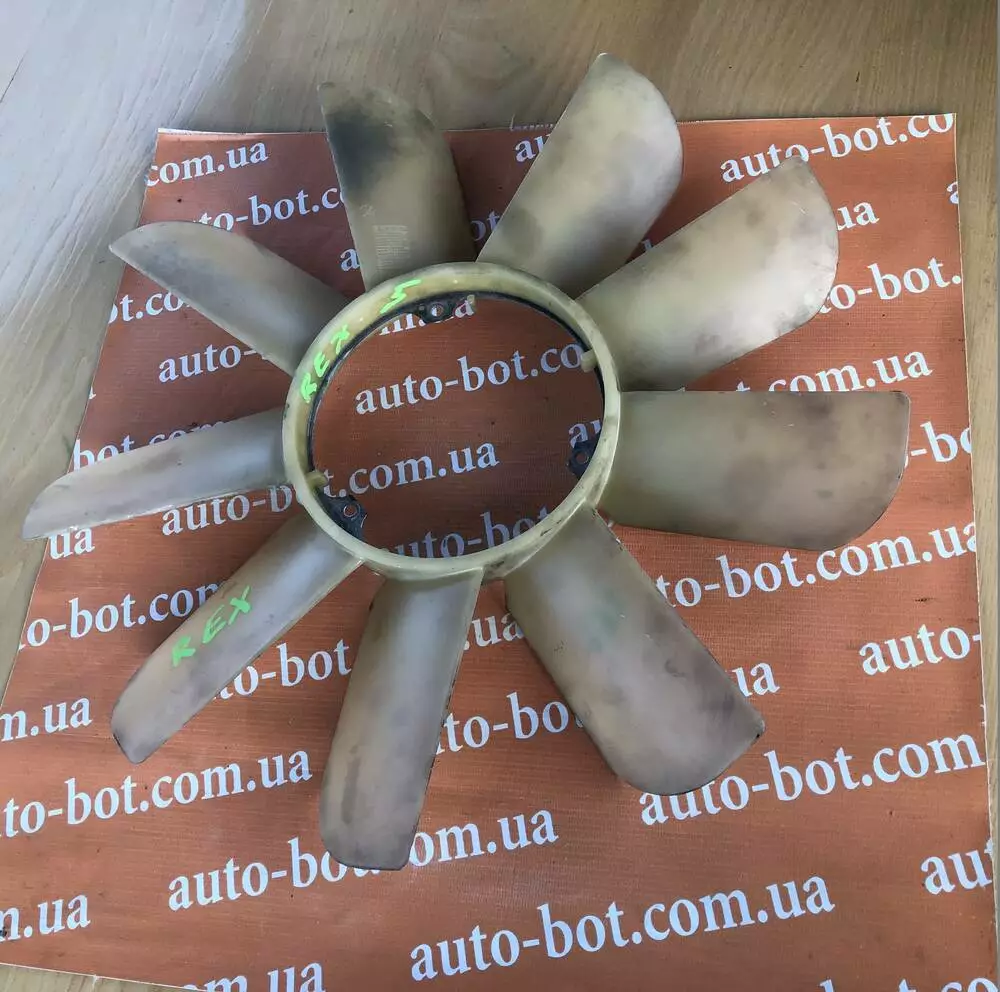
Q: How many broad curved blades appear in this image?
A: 9